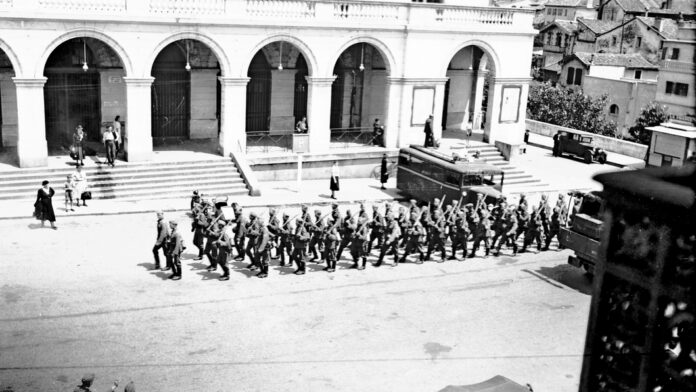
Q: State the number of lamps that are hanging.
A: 5